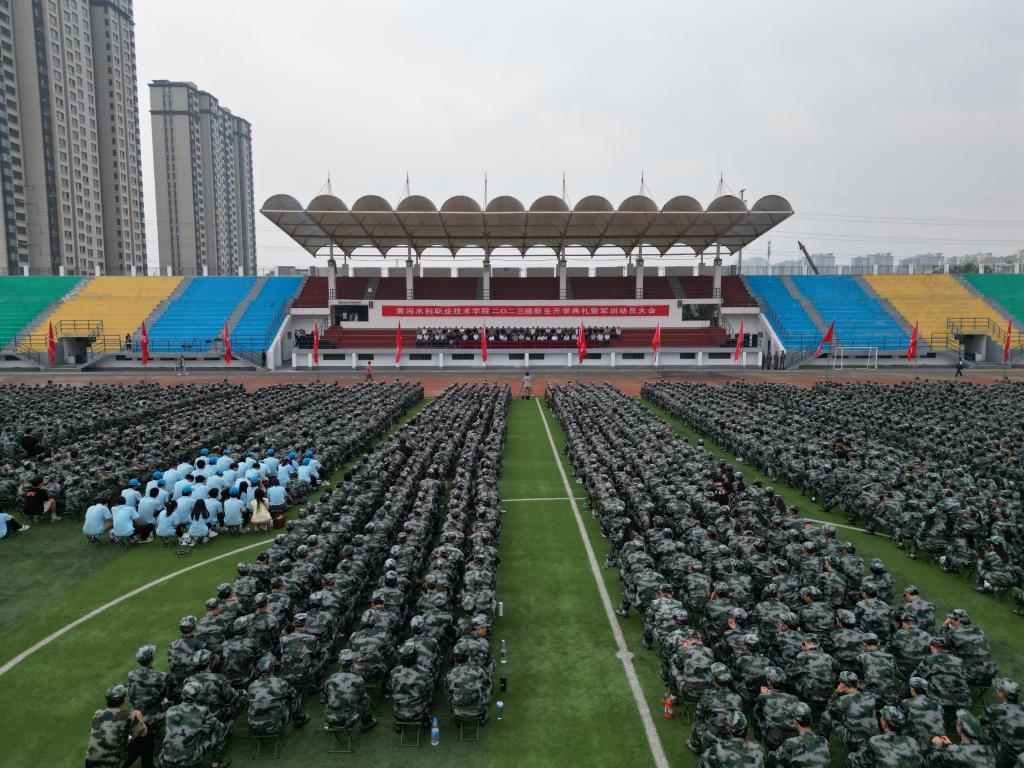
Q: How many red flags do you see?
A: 12